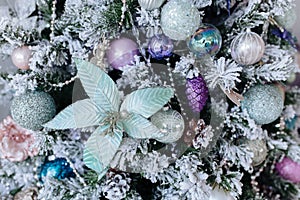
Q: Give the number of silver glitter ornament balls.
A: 3